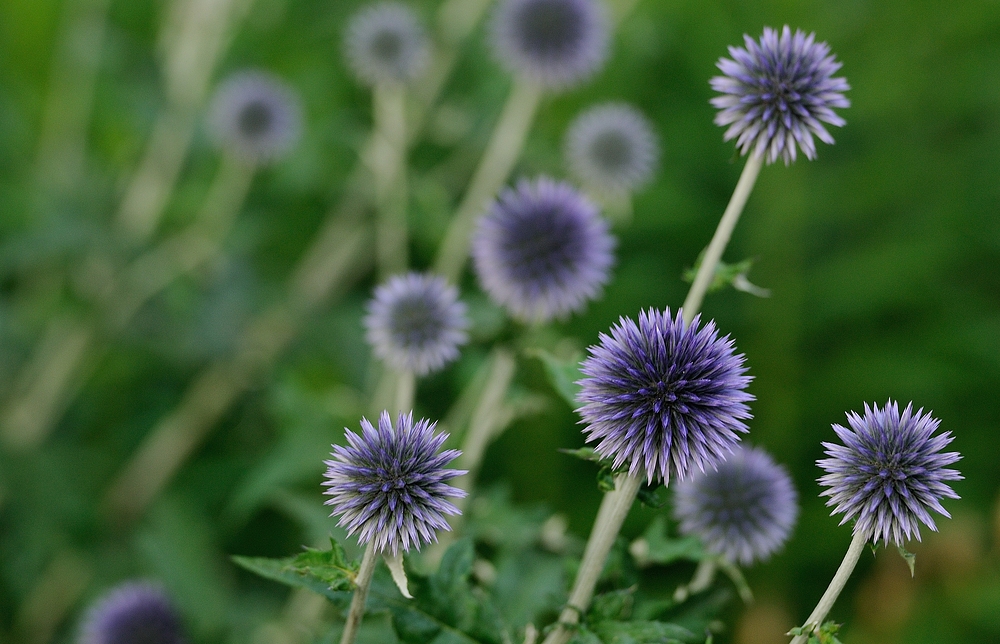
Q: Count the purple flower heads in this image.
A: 12